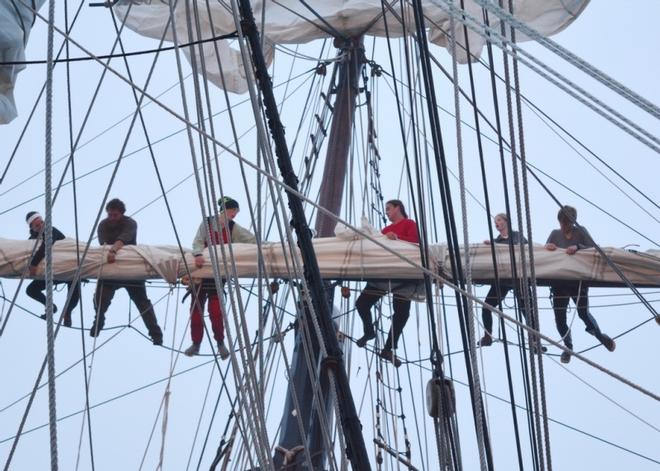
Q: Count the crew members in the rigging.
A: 6